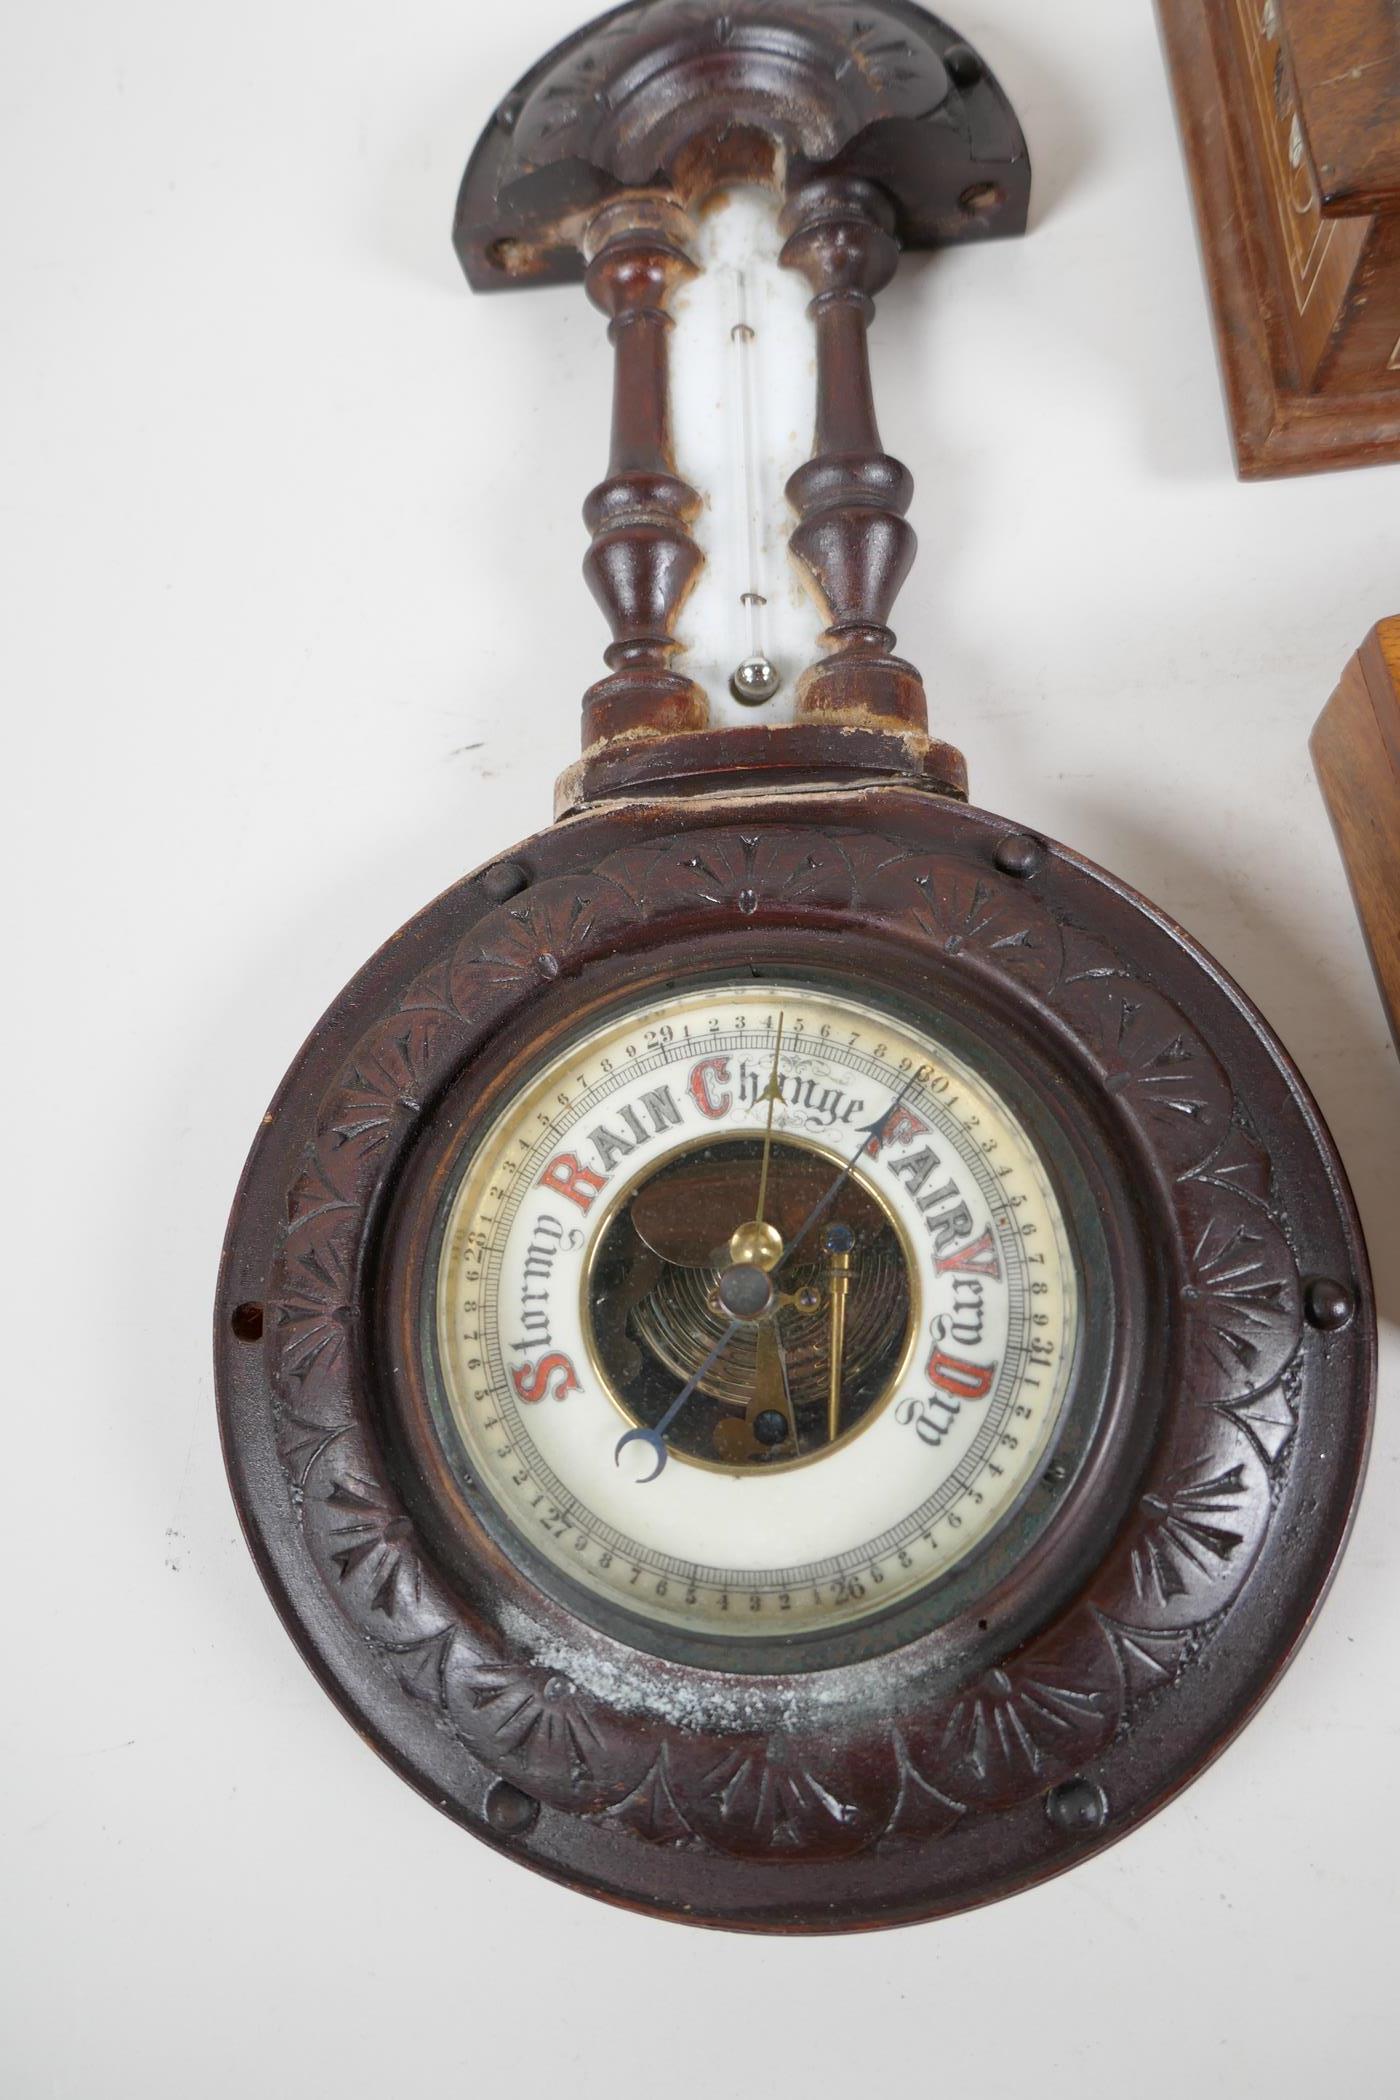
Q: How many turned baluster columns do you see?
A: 2